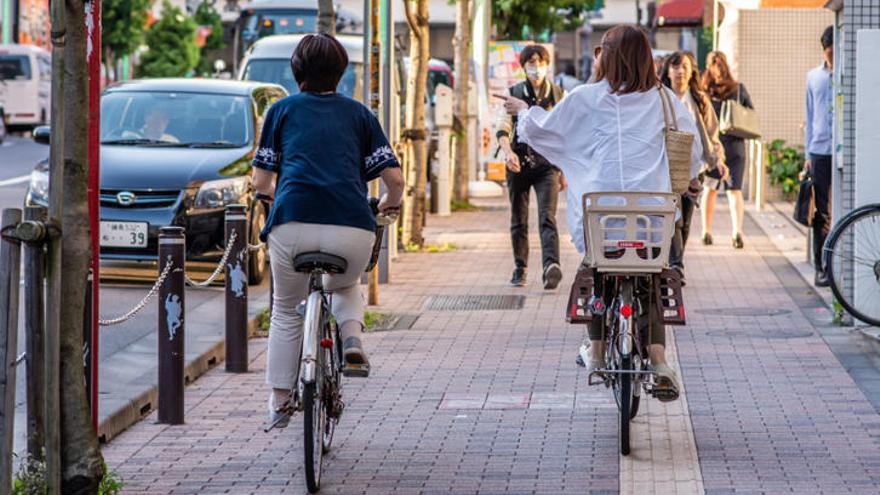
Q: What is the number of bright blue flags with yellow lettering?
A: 0